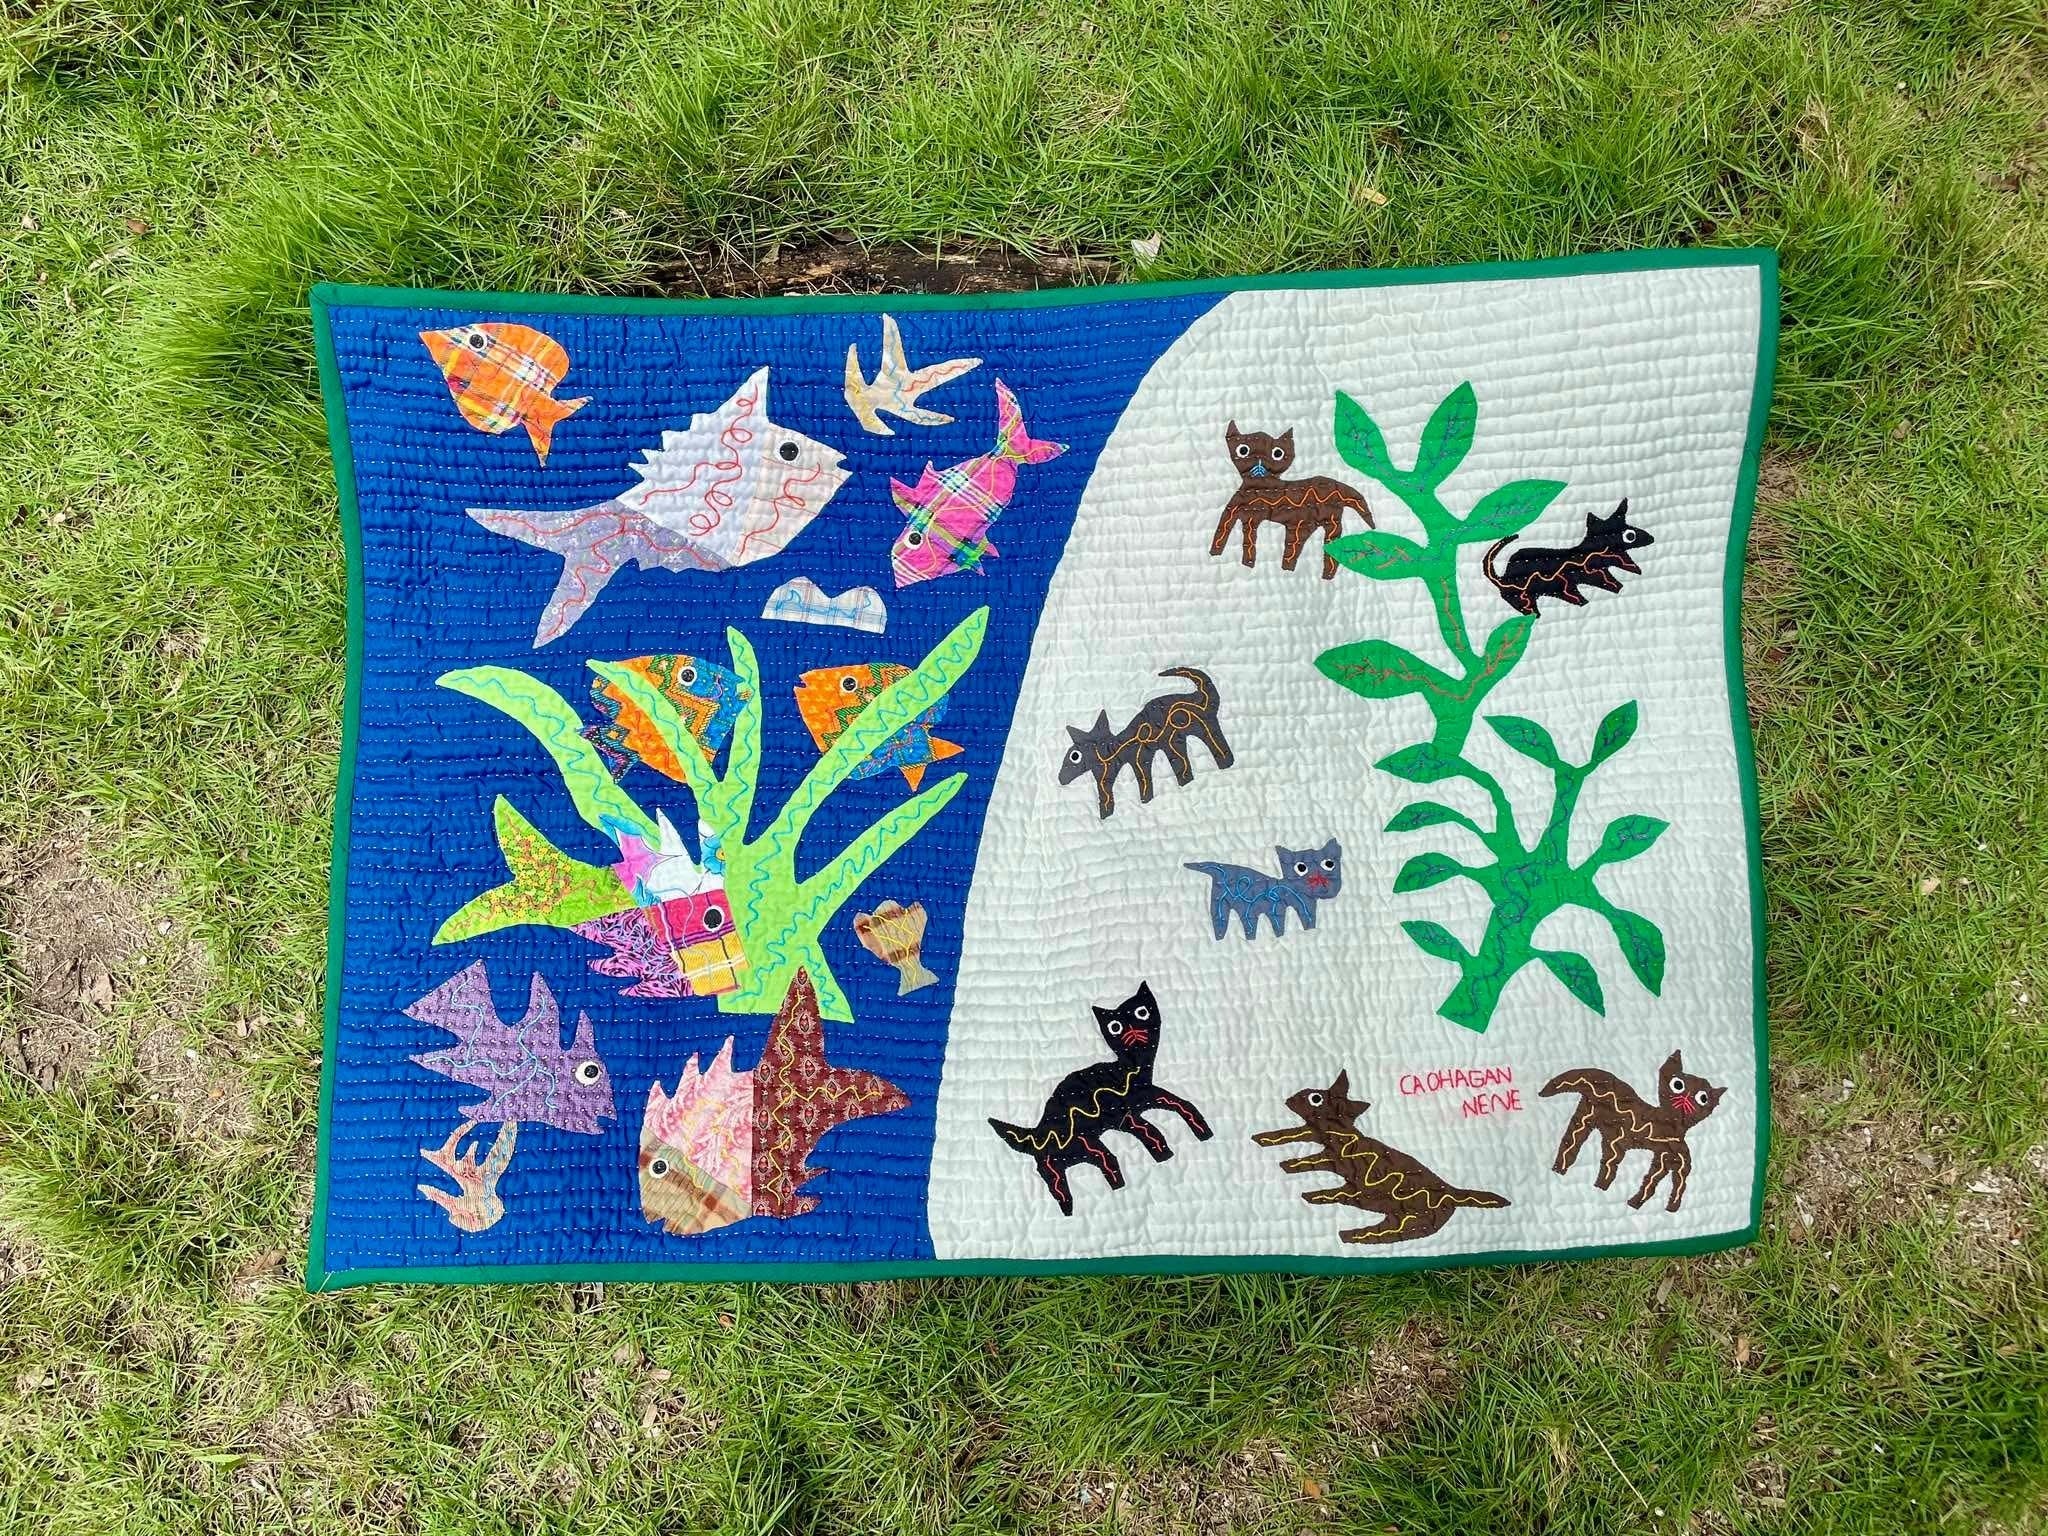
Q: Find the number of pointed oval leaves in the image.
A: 15